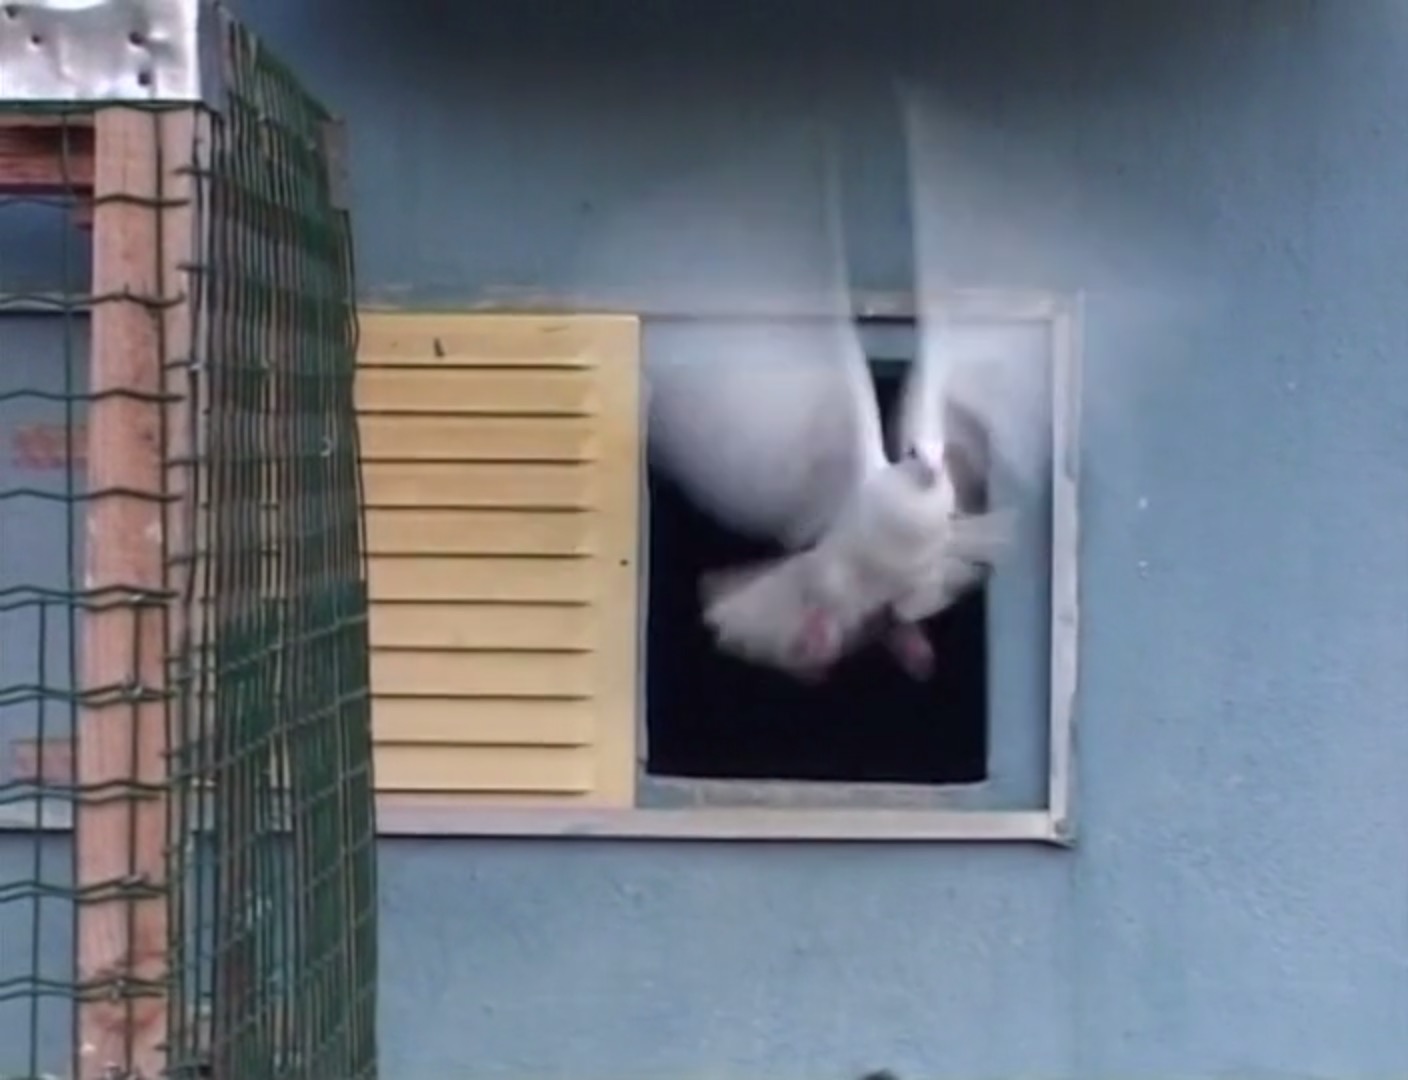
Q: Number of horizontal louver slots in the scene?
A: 10